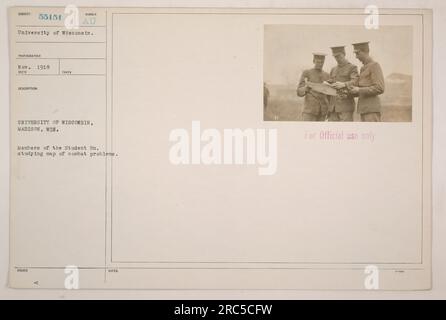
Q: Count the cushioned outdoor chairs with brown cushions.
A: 0